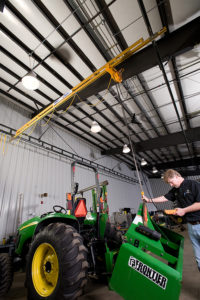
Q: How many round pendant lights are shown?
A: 5